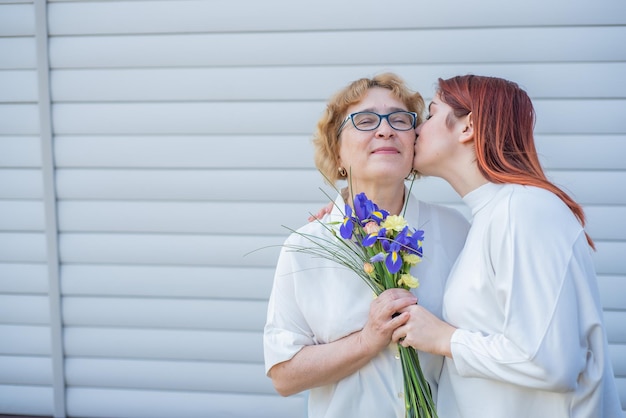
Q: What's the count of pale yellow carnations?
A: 3